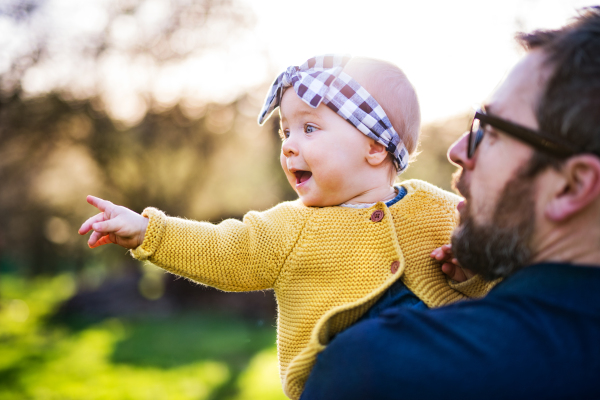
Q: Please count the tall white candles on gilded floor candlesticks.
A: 0